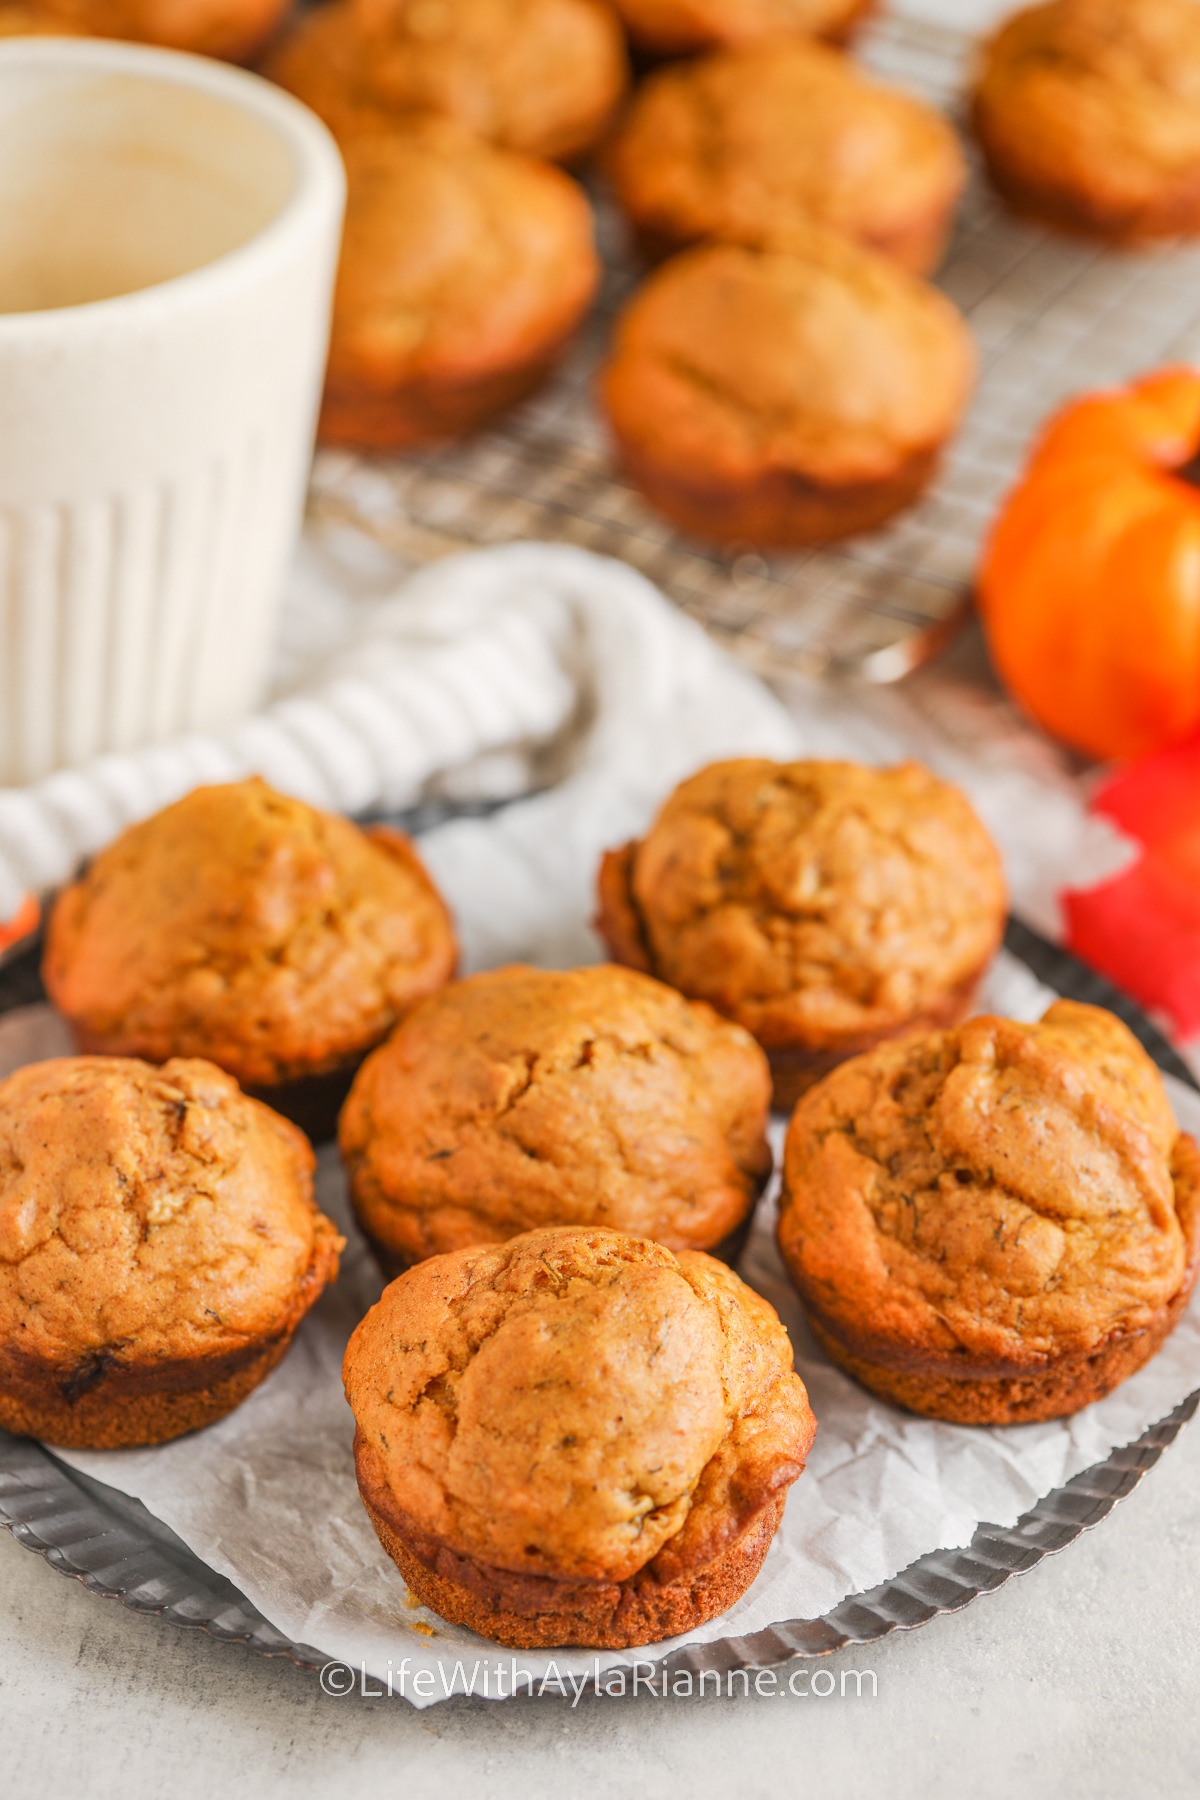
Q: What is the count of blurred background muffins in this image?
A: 7